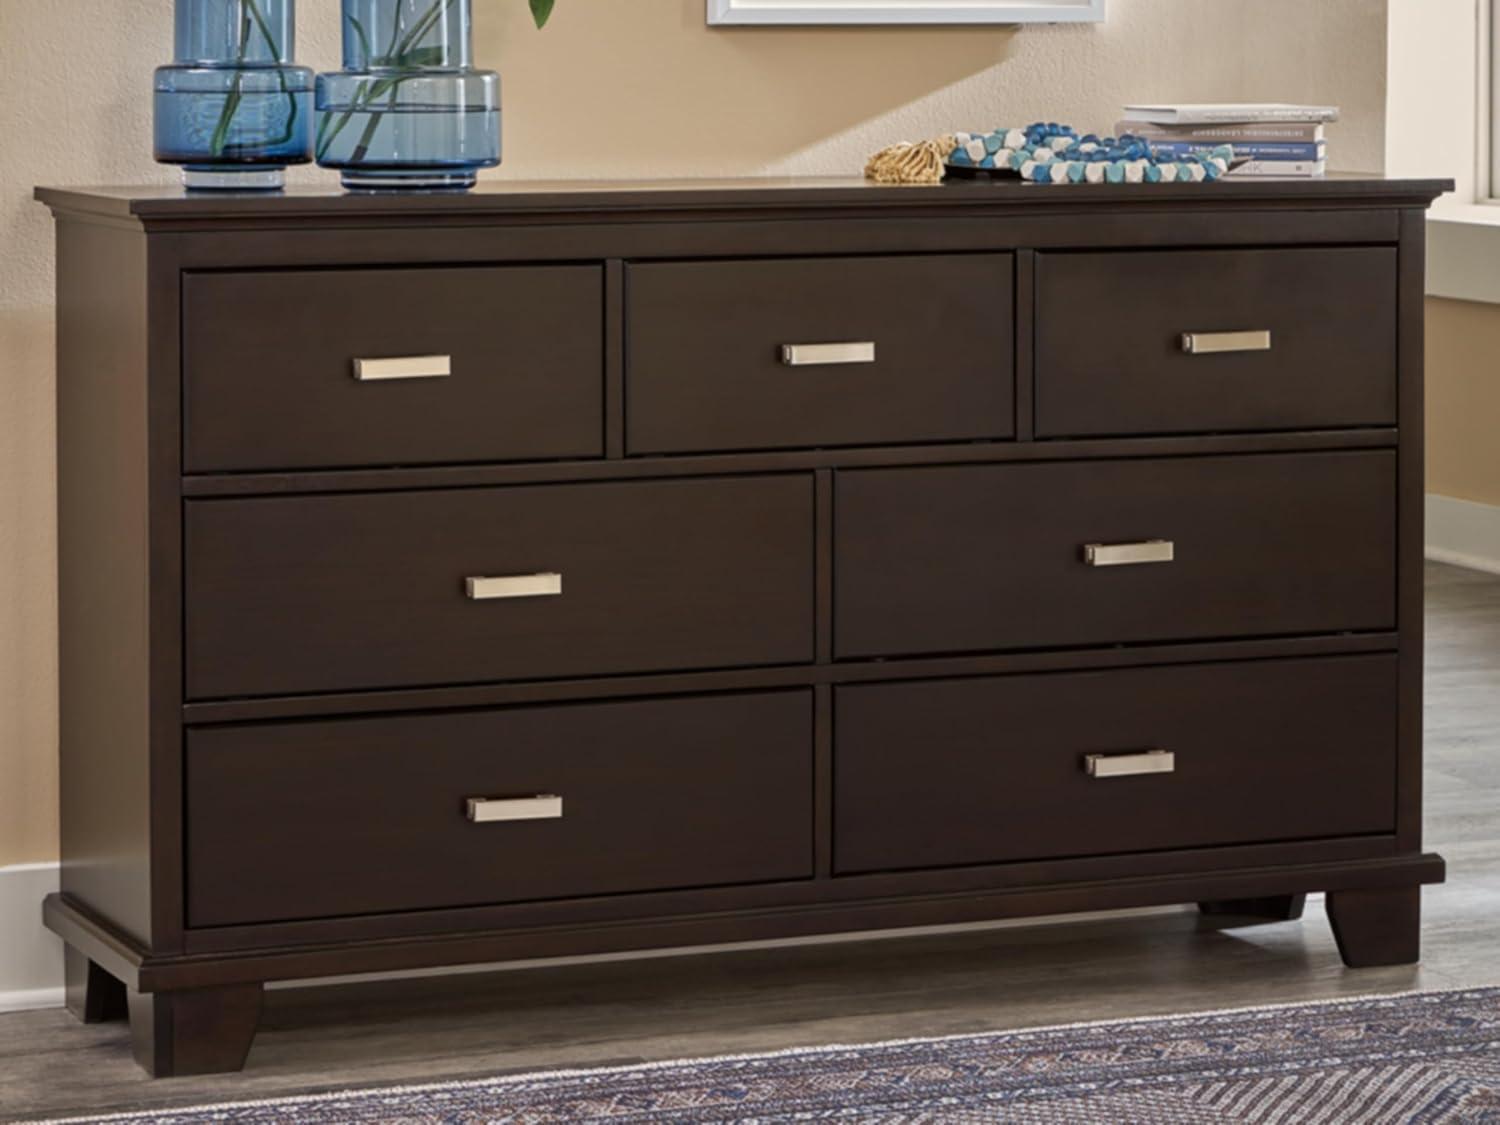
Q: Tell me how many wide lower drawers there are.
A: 4